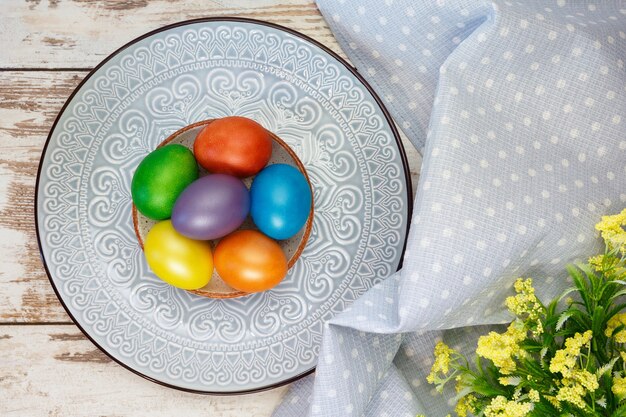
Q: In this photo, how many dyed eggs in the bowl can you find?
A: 6